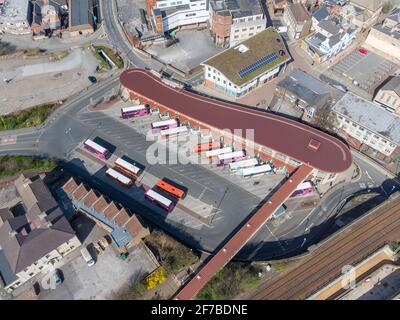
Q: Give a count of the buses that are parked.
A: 14